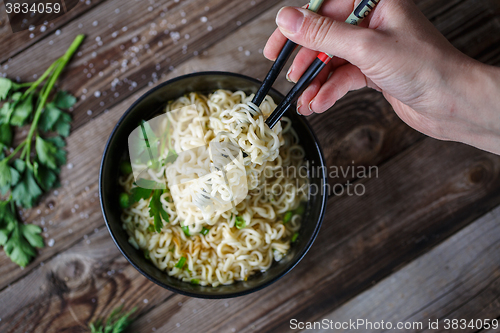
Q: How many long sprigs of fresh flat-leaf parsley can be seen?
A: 1